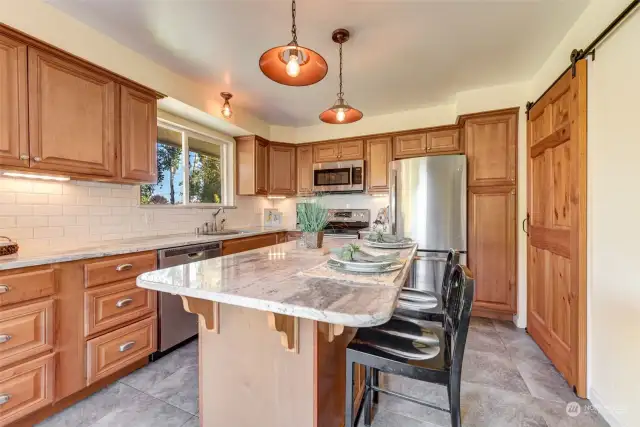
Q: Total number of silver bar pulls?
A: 6